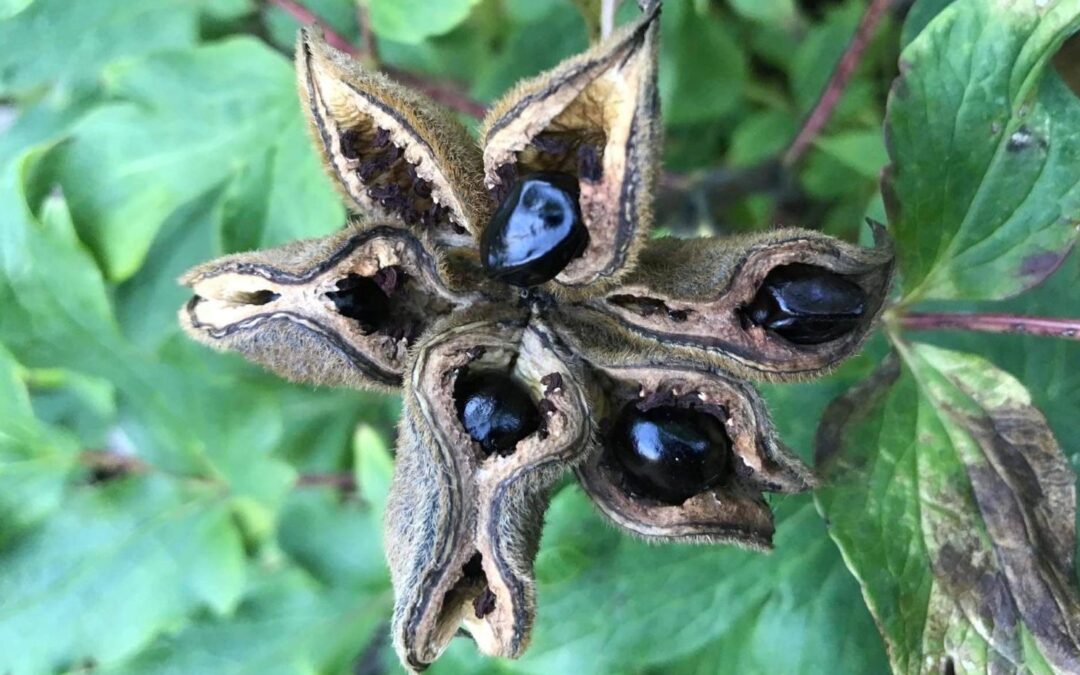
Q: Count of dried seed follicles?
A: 6